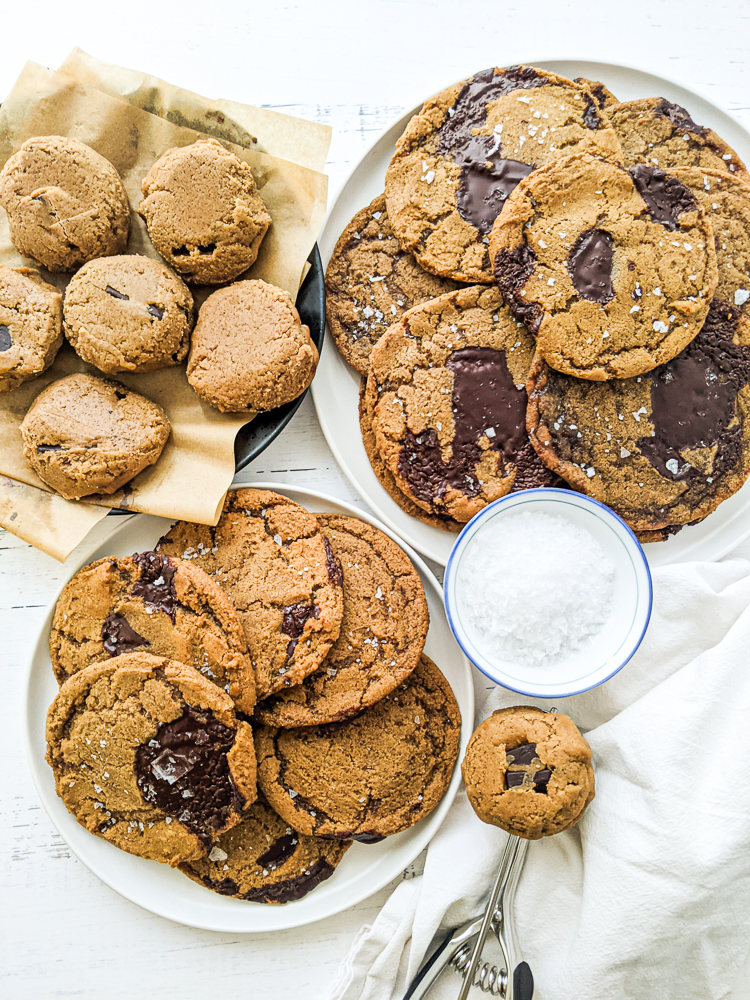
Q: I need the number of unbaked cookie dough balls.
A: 7